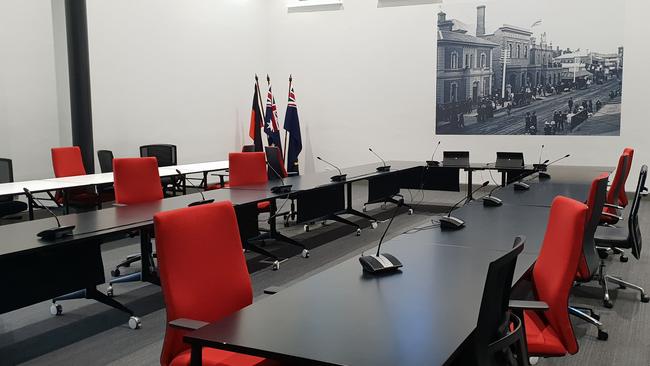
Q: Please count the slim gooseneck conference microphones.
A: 12